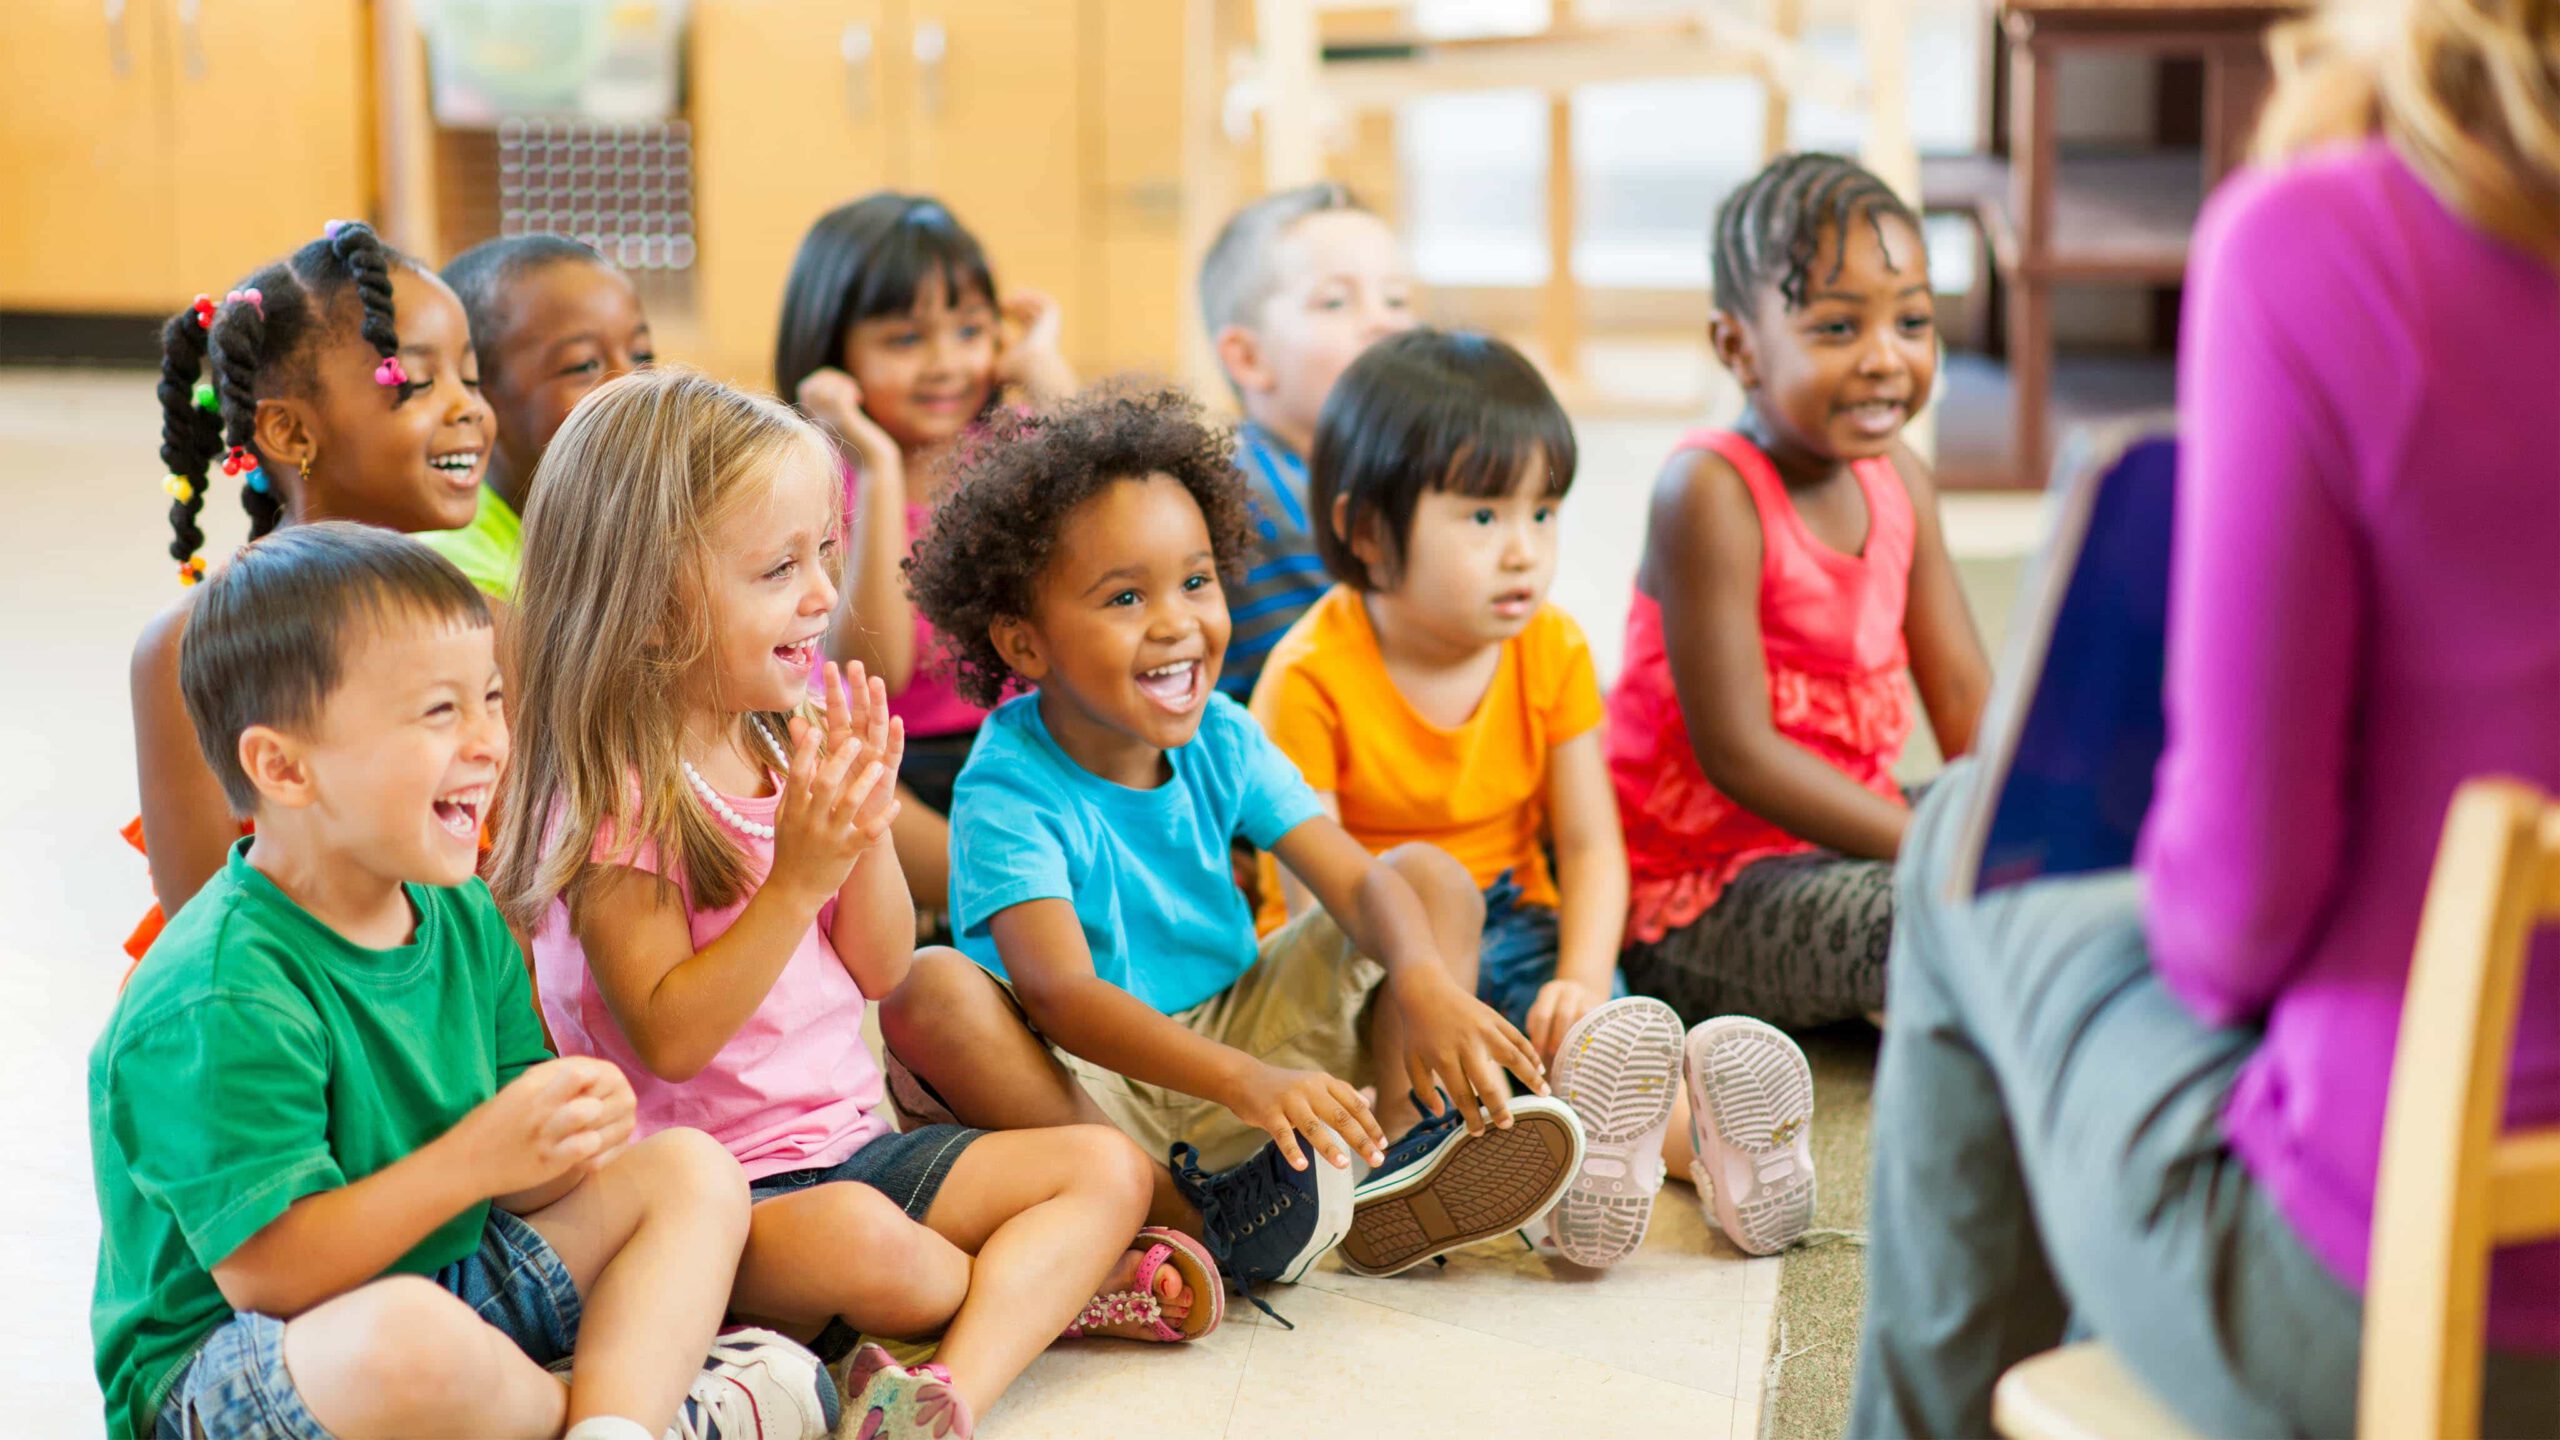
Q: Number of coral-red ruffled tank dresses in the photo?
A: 1